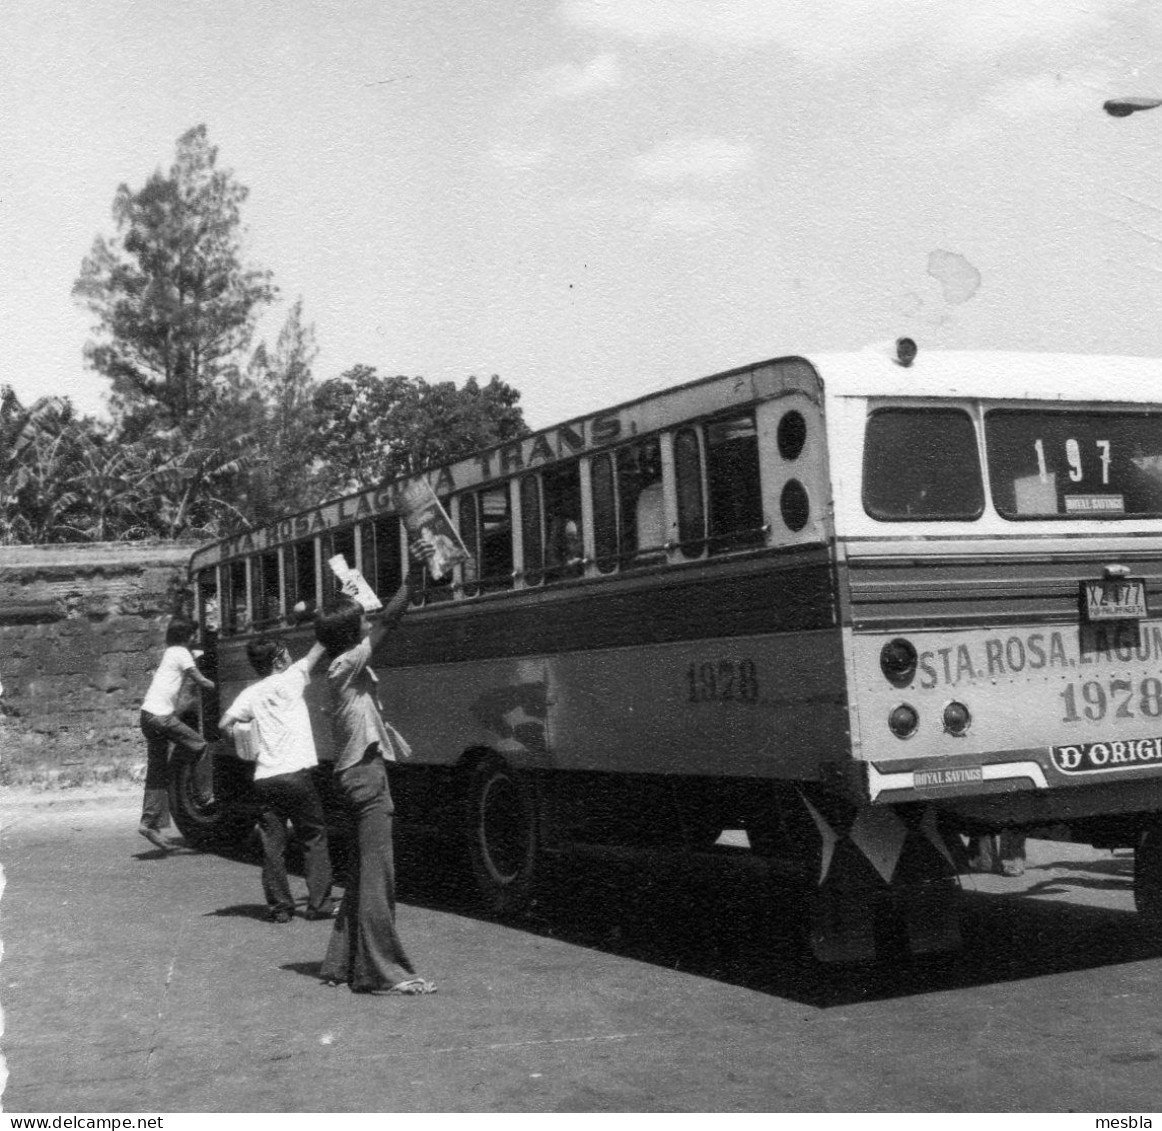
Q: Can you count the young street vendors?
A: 3